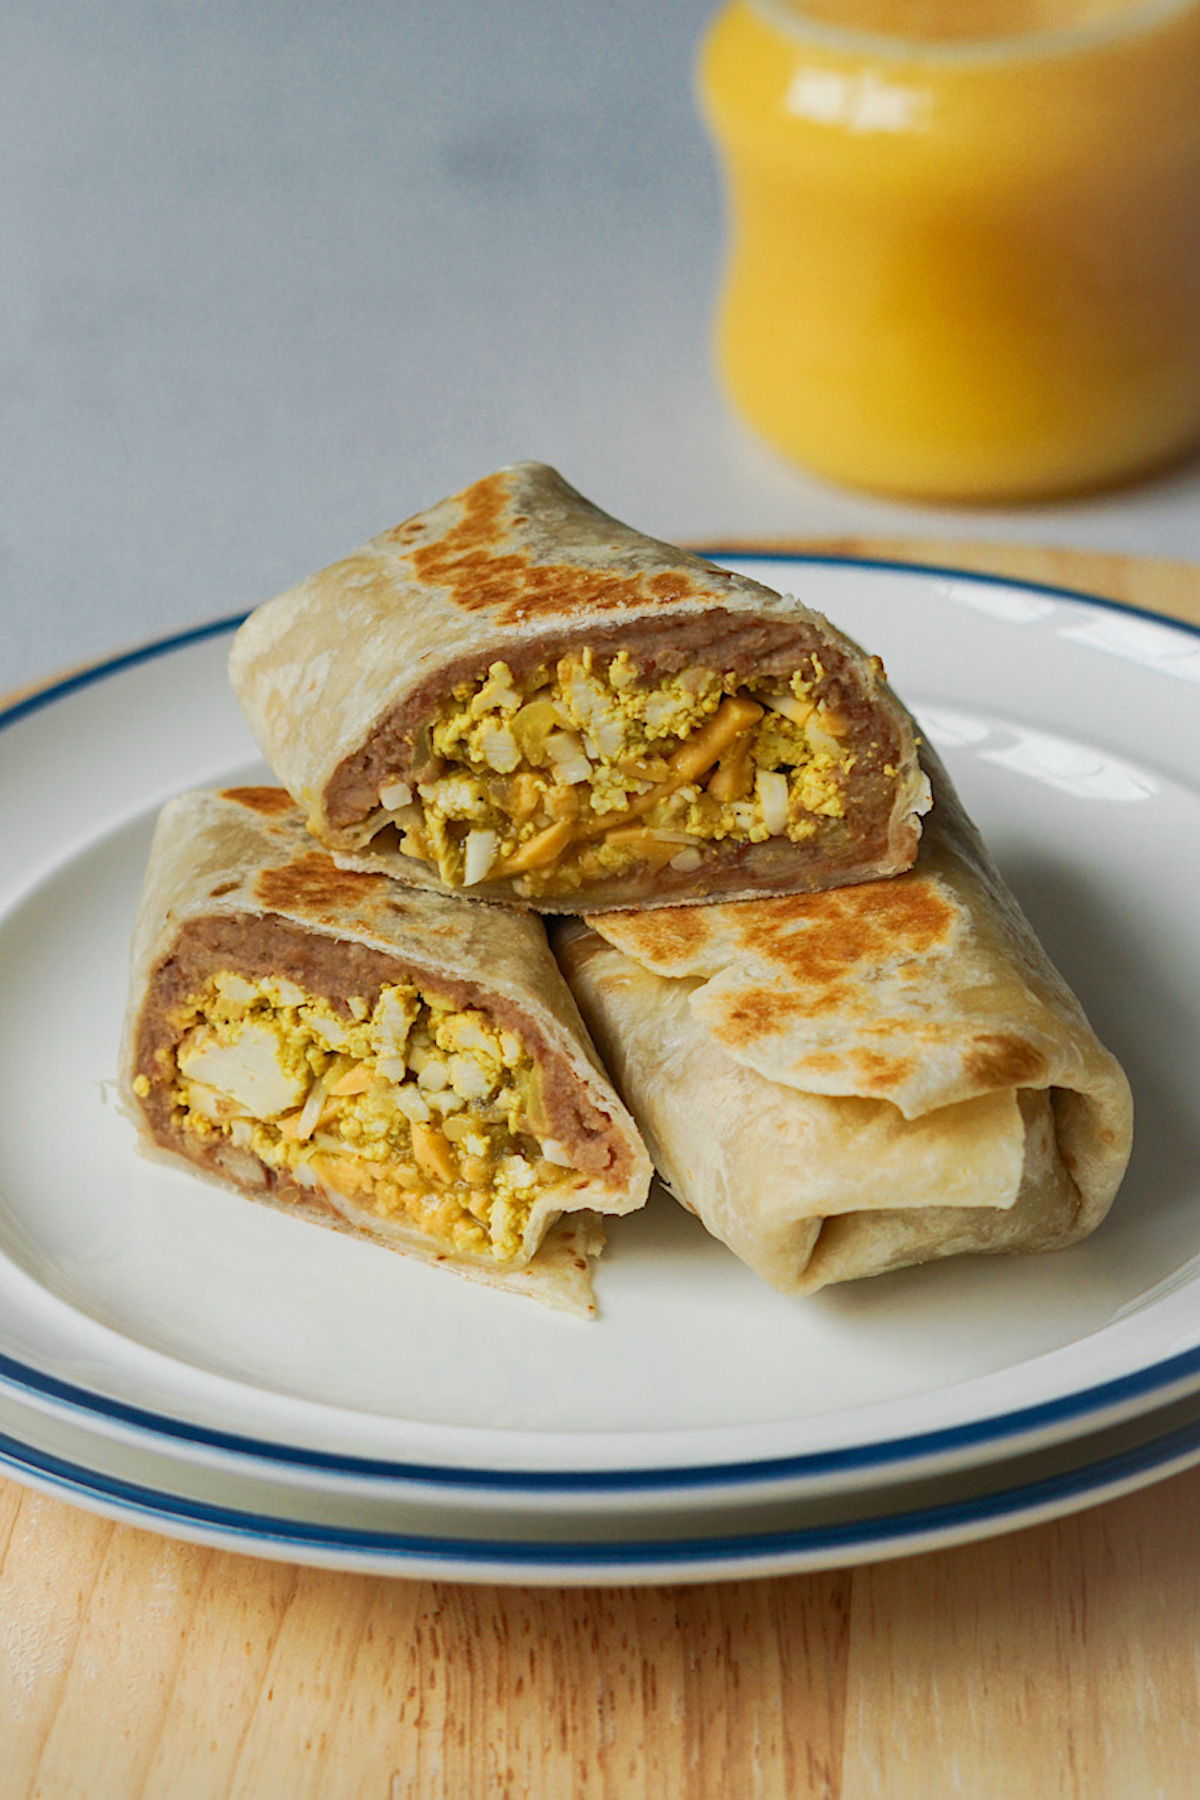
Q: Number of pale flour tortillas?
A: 3